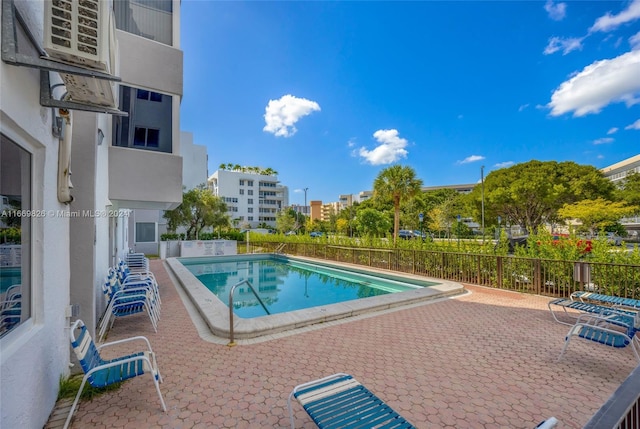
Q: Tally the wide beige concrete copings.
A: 1